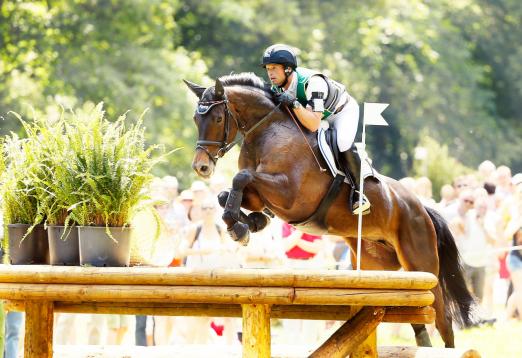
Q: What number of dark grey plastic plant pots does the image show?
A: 3